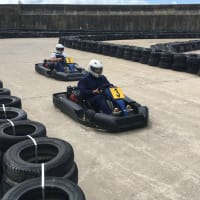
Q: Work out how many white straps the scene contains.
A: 4